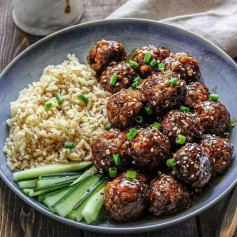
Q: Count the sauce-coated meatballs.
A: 15